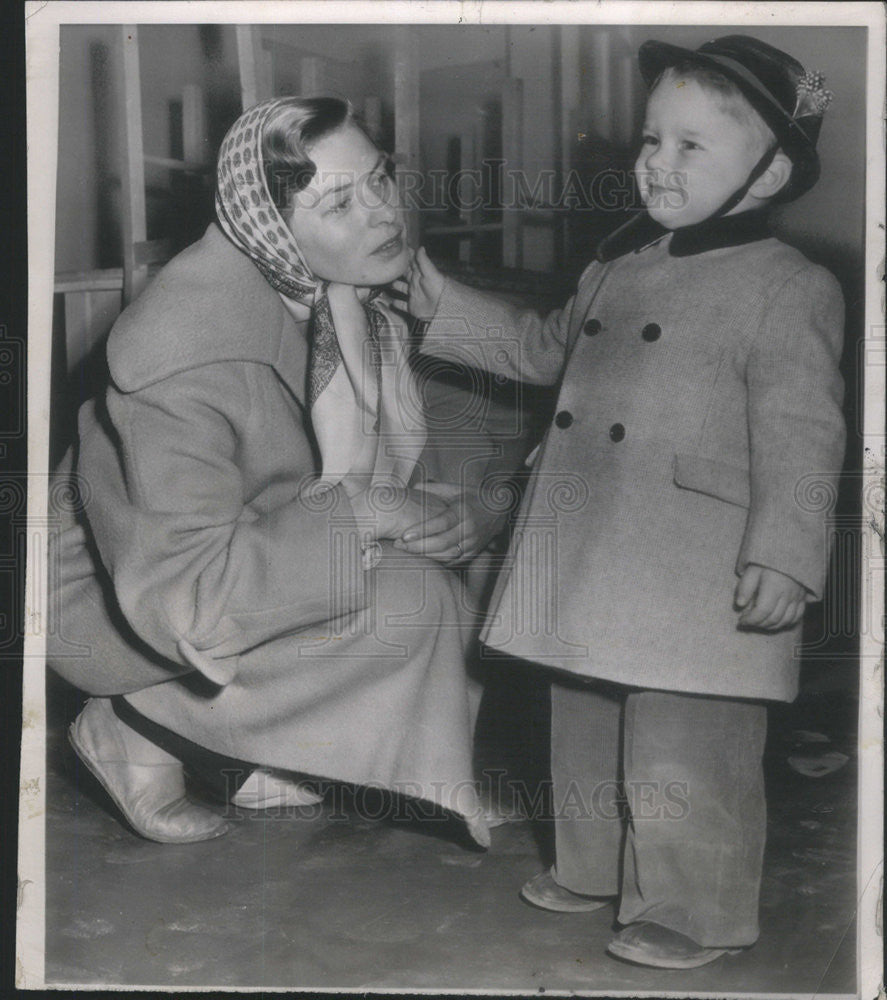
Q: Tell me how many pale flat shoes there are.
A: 2